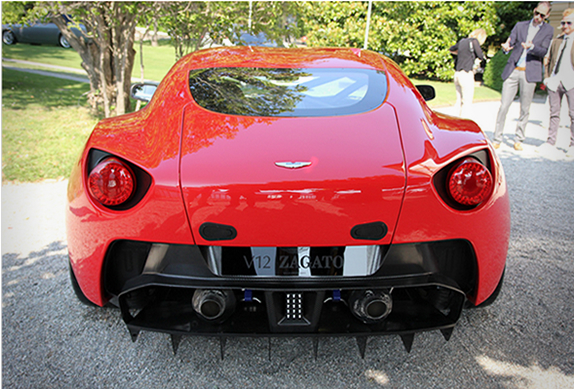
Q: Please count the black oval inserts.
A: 2